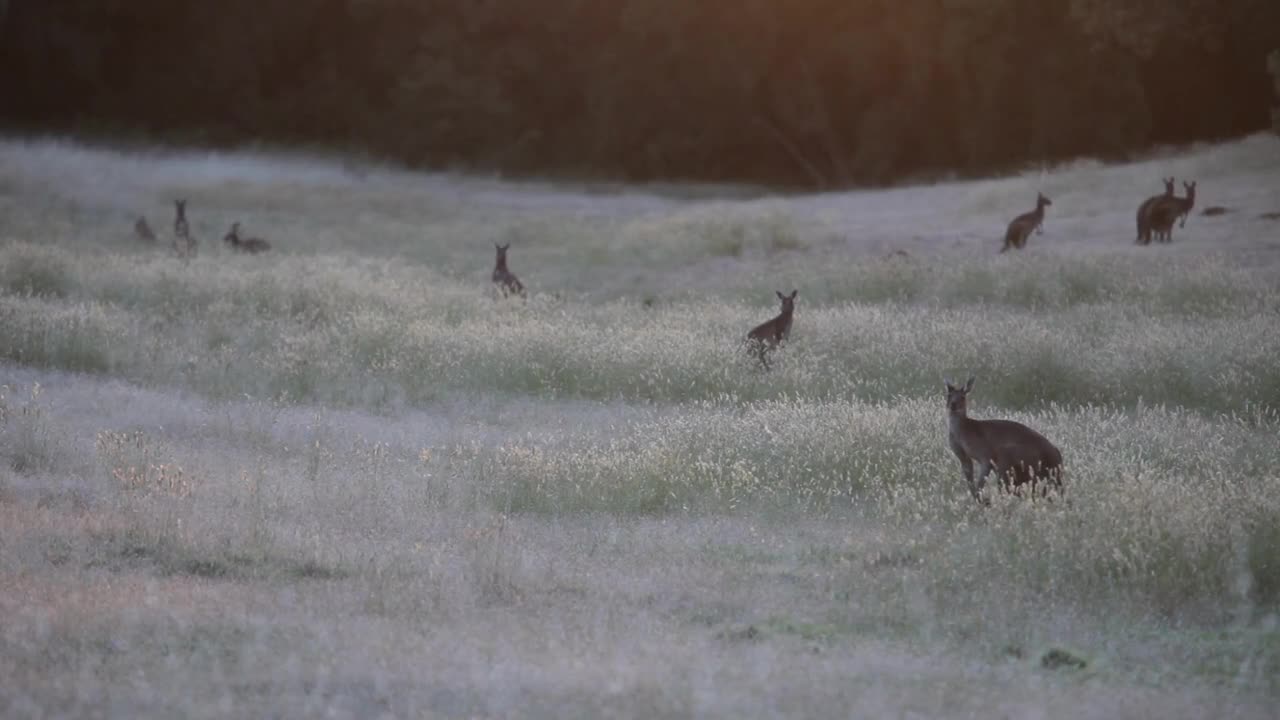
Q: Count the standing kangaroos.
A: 7